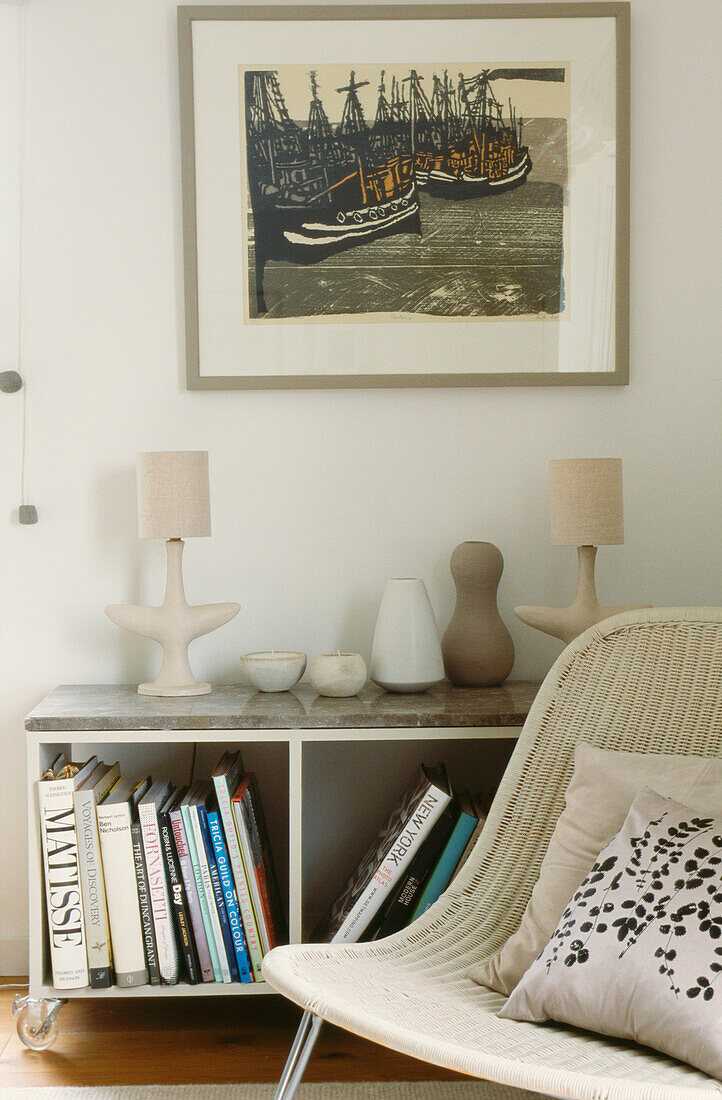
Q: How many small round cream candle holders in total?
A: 2